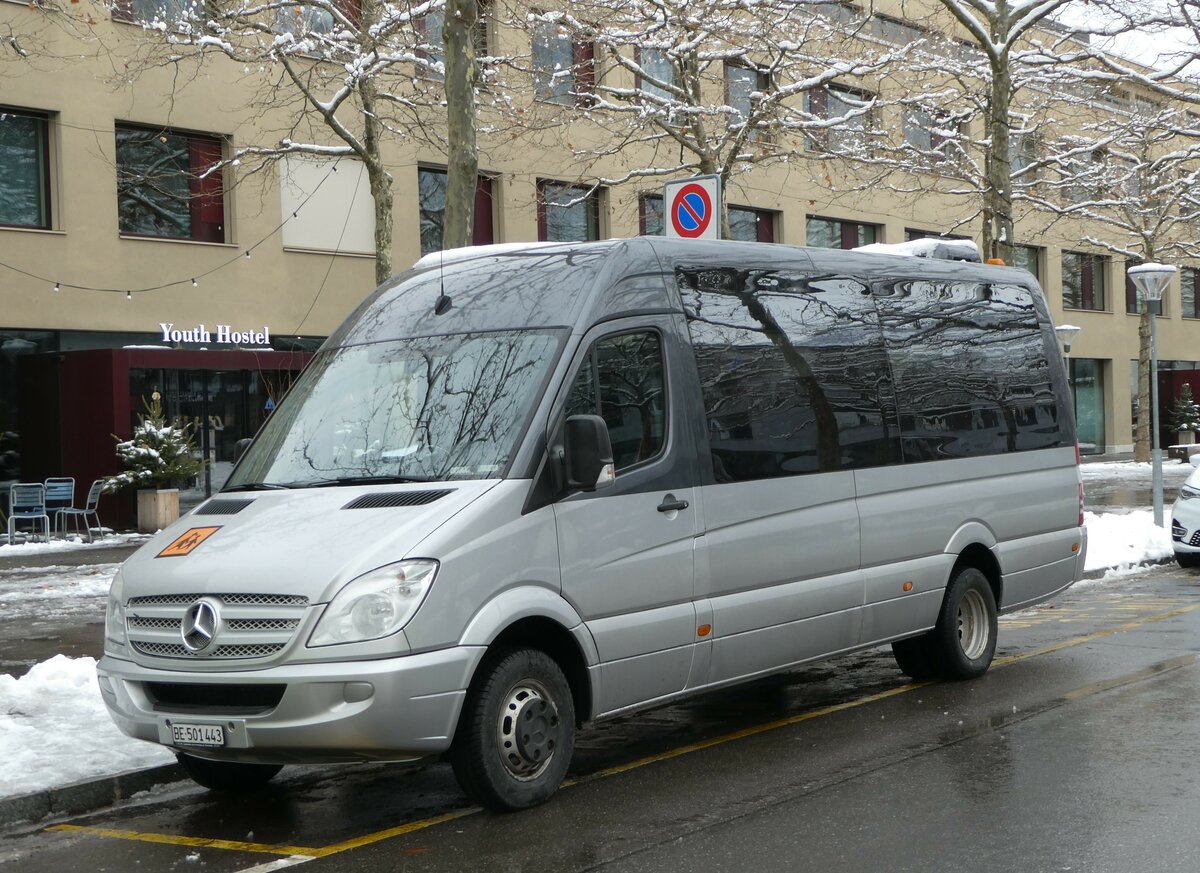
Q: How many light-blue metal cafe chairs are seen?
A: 3